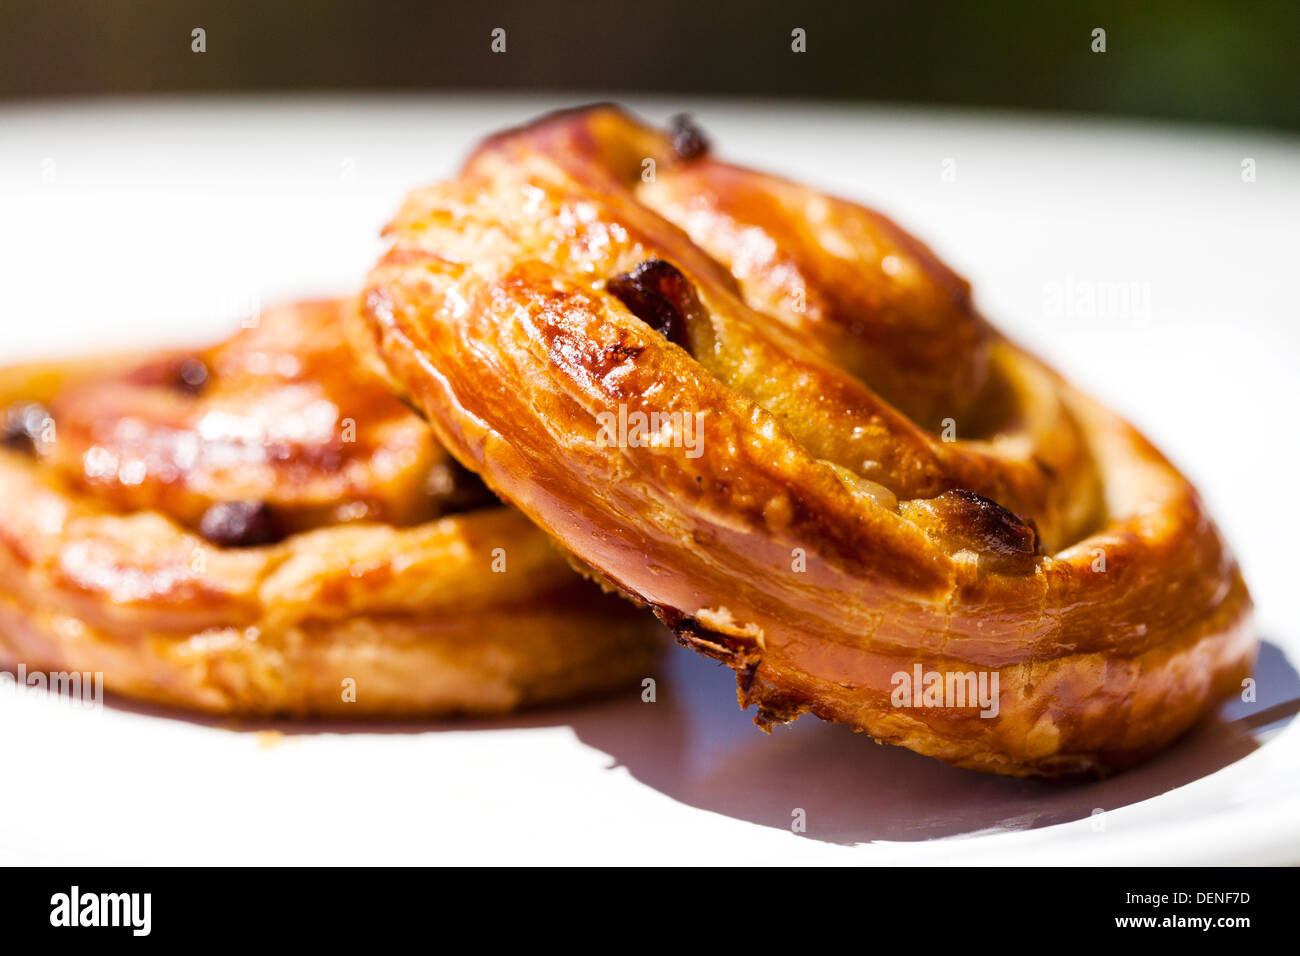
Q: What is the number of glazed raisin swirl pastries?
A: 2